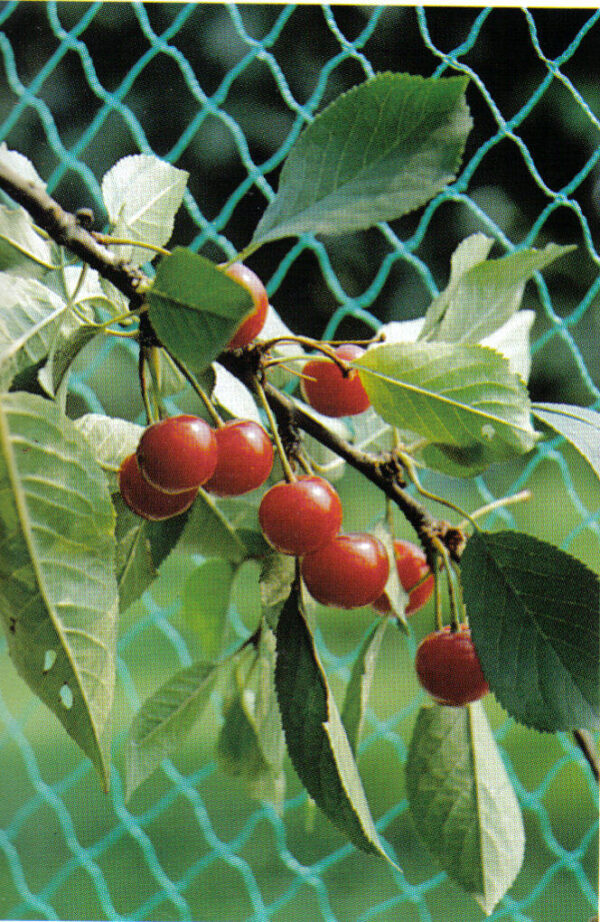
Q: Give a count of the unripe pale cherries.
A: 0